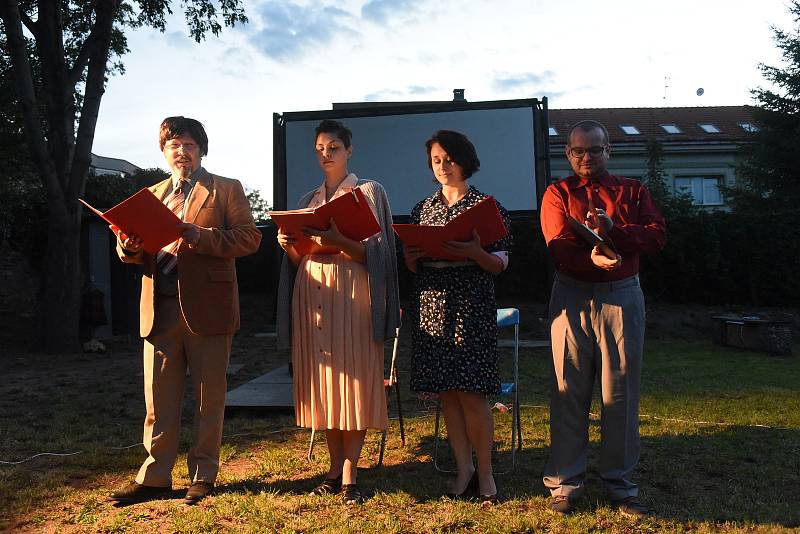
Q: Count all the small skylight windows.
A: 5